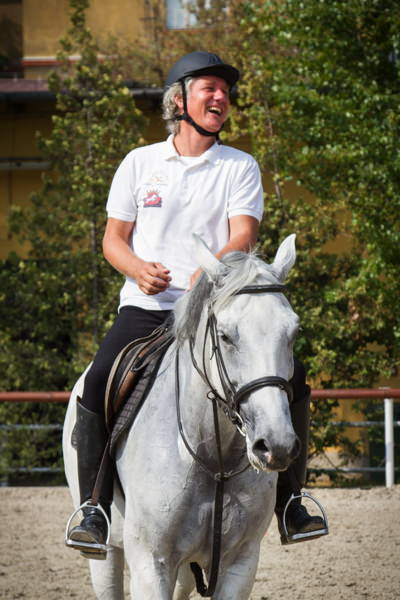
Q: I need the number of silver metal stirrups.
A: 2